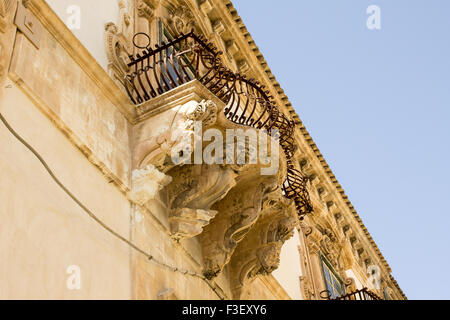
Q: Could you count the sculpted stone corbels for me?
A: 4